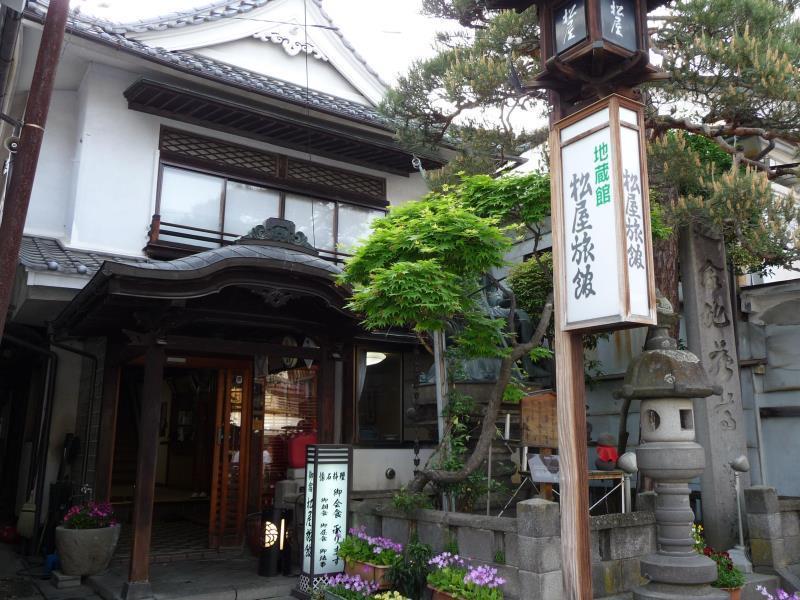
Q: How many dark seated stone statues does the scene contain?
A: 1